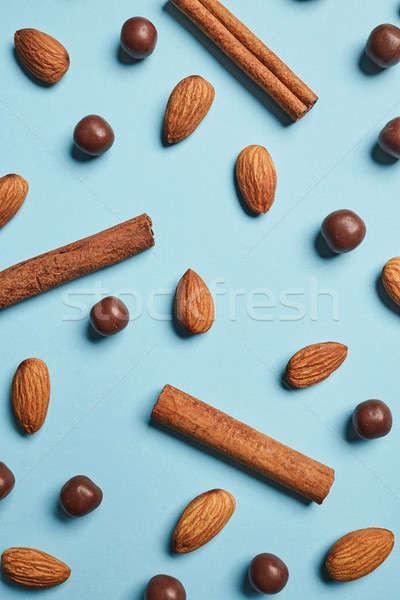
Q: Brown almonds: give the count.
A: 11